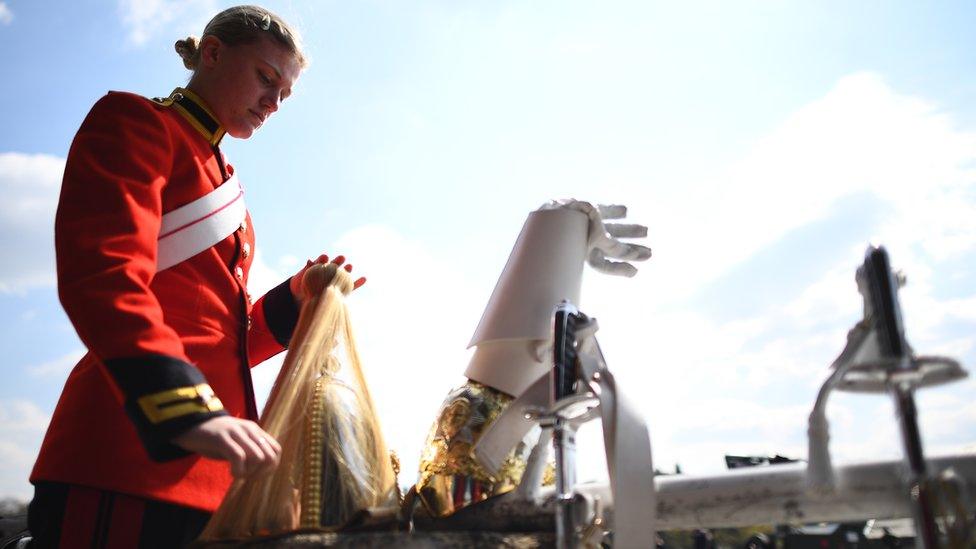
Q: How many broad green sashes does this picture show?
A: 0